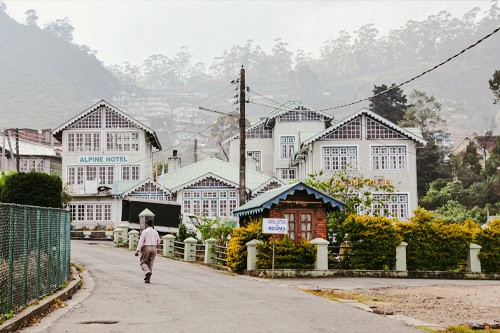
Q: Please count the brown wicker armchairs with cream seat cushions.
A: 0